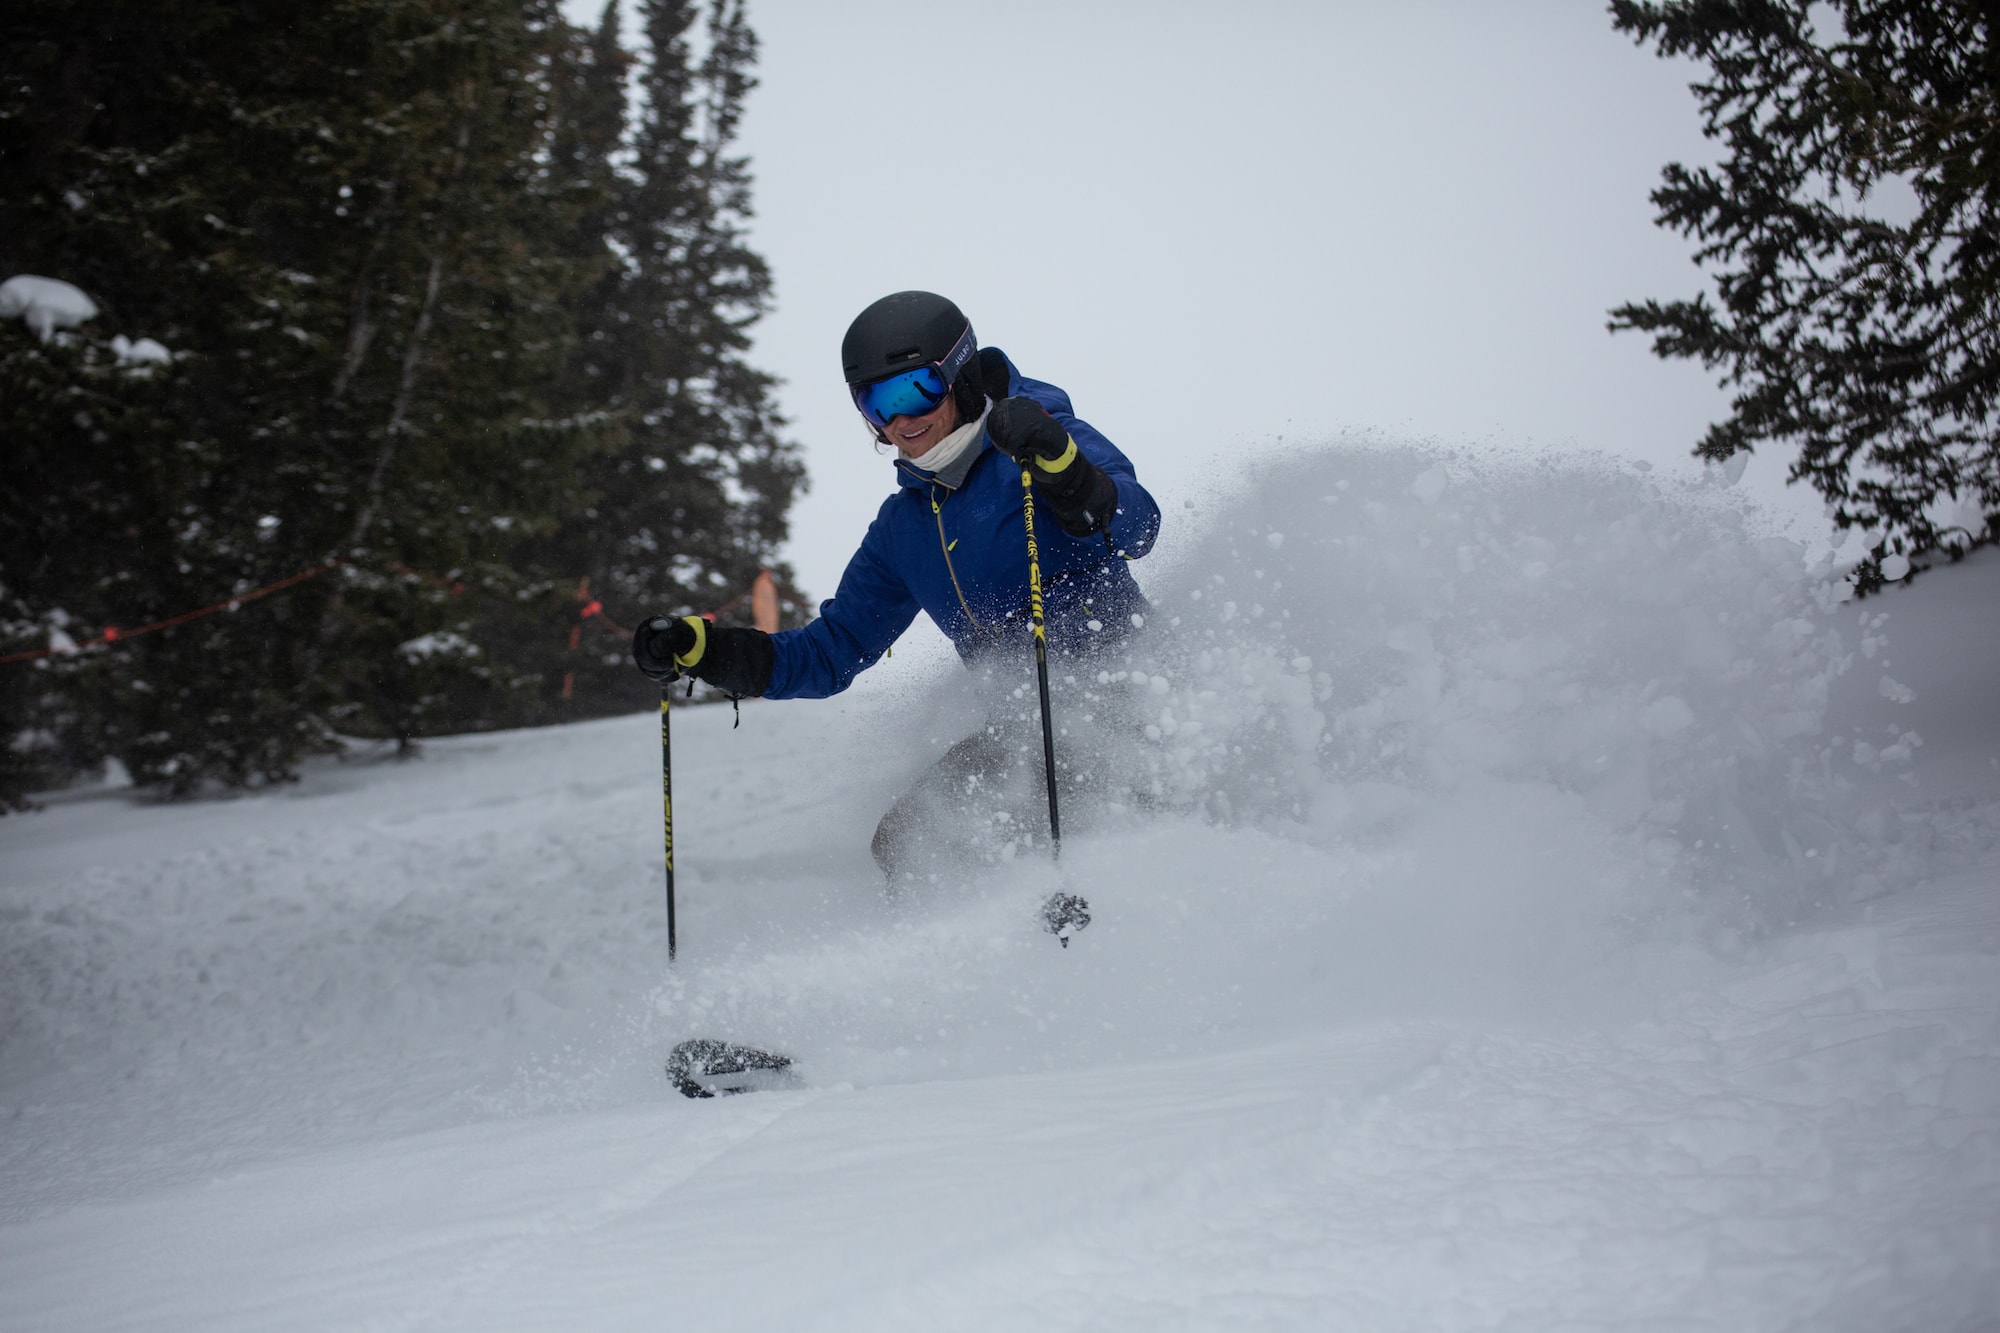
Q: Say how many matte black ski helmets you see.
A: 1